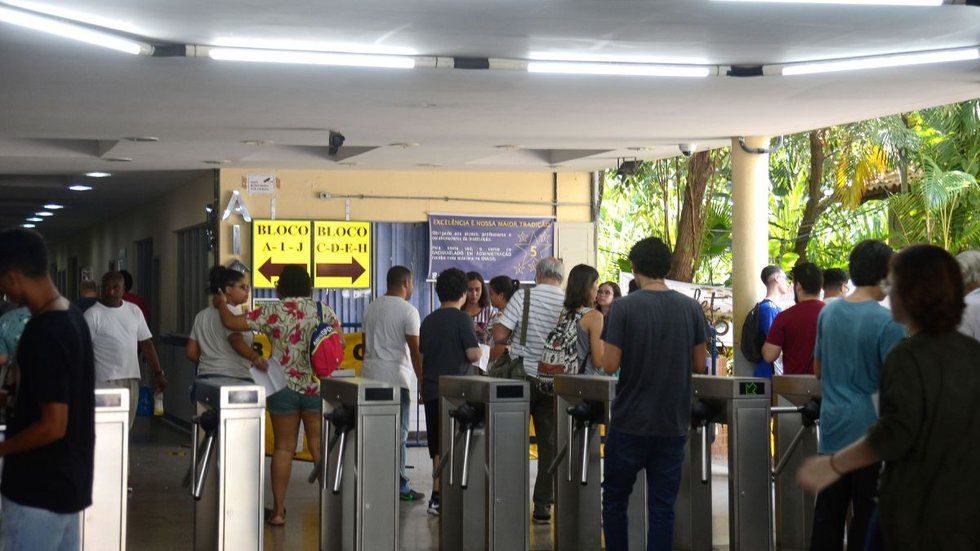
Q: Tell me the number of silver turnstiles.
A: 7